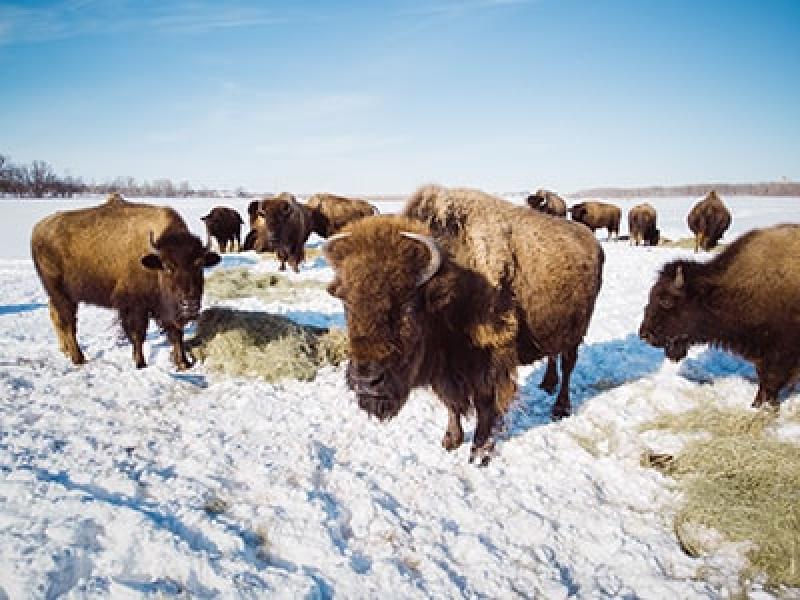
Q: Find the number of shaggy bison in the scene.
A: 11